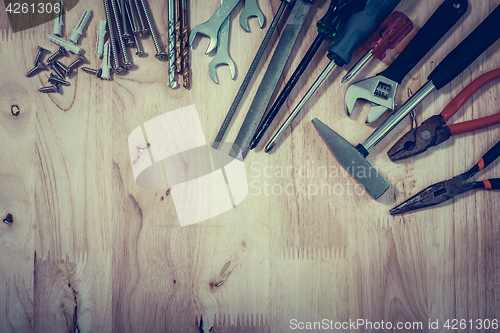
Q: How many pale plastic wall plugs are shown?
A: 5